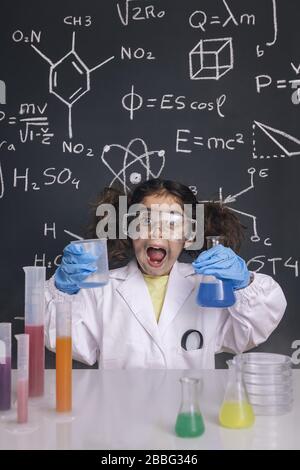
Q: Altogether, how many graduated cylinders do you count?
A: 4